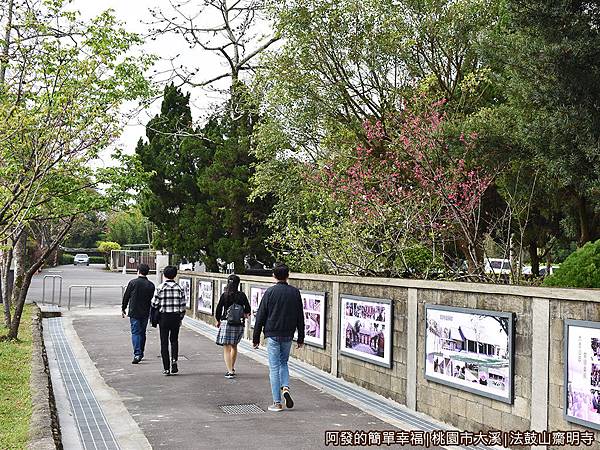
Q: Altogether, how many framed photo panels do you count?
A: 8